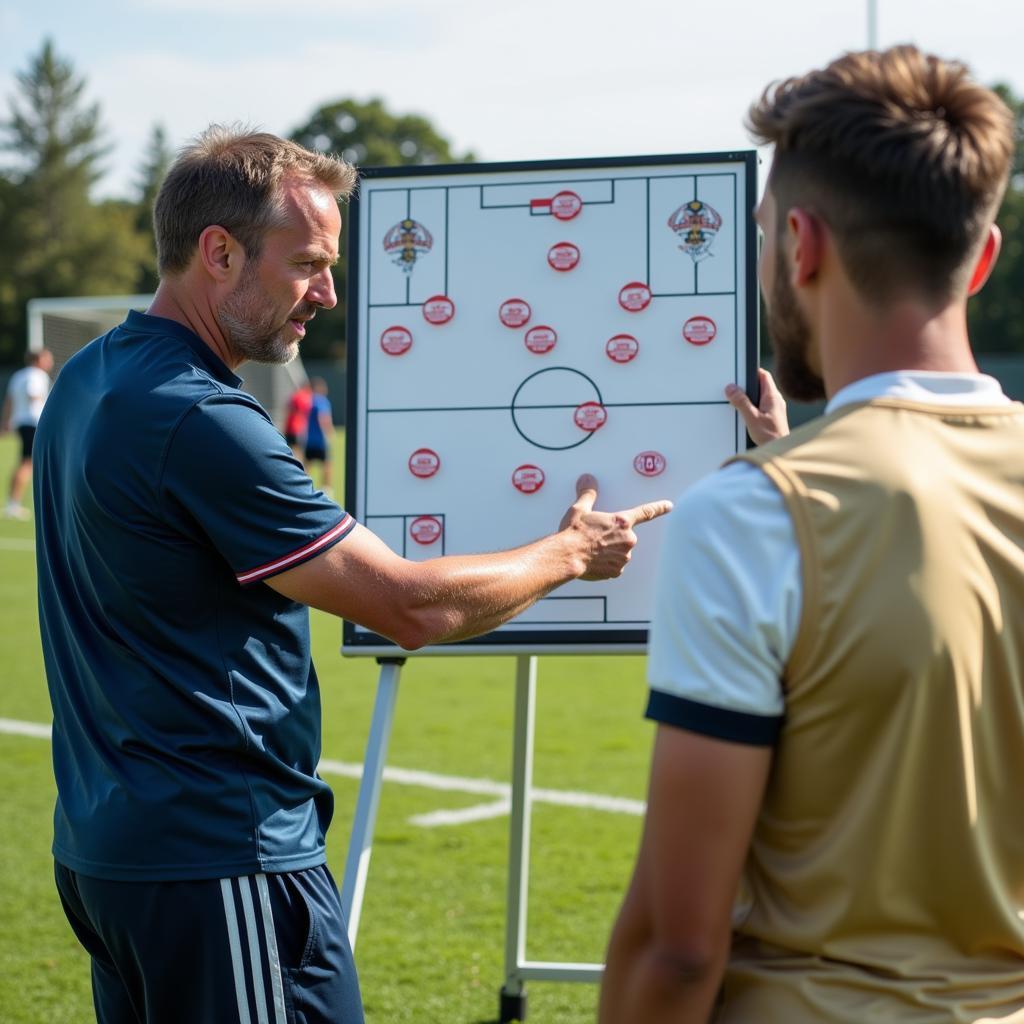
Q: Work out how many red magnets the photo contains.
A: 14